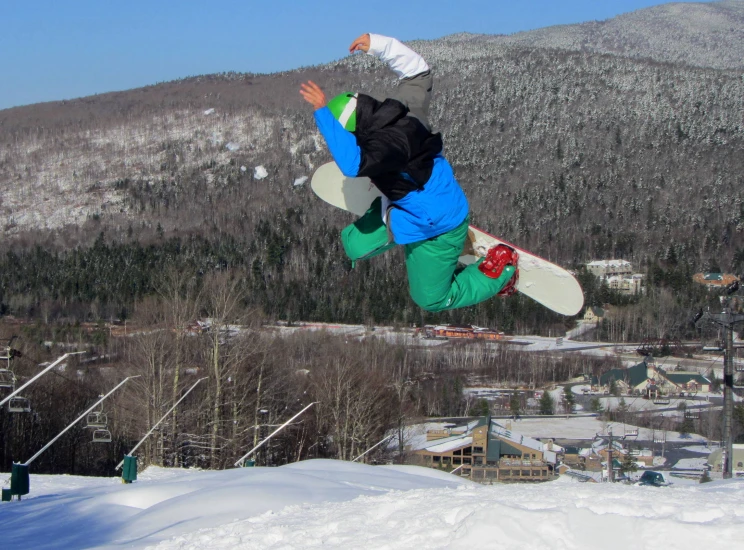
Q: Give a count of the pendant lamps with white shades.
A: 0